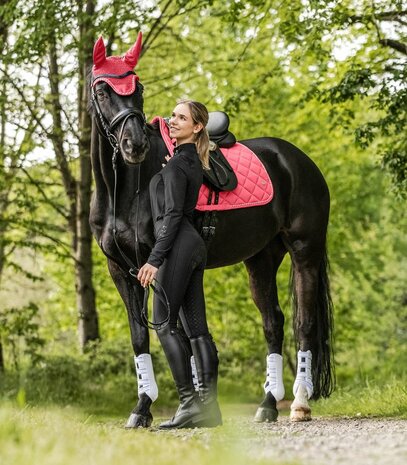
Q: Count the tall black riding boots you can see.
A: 2